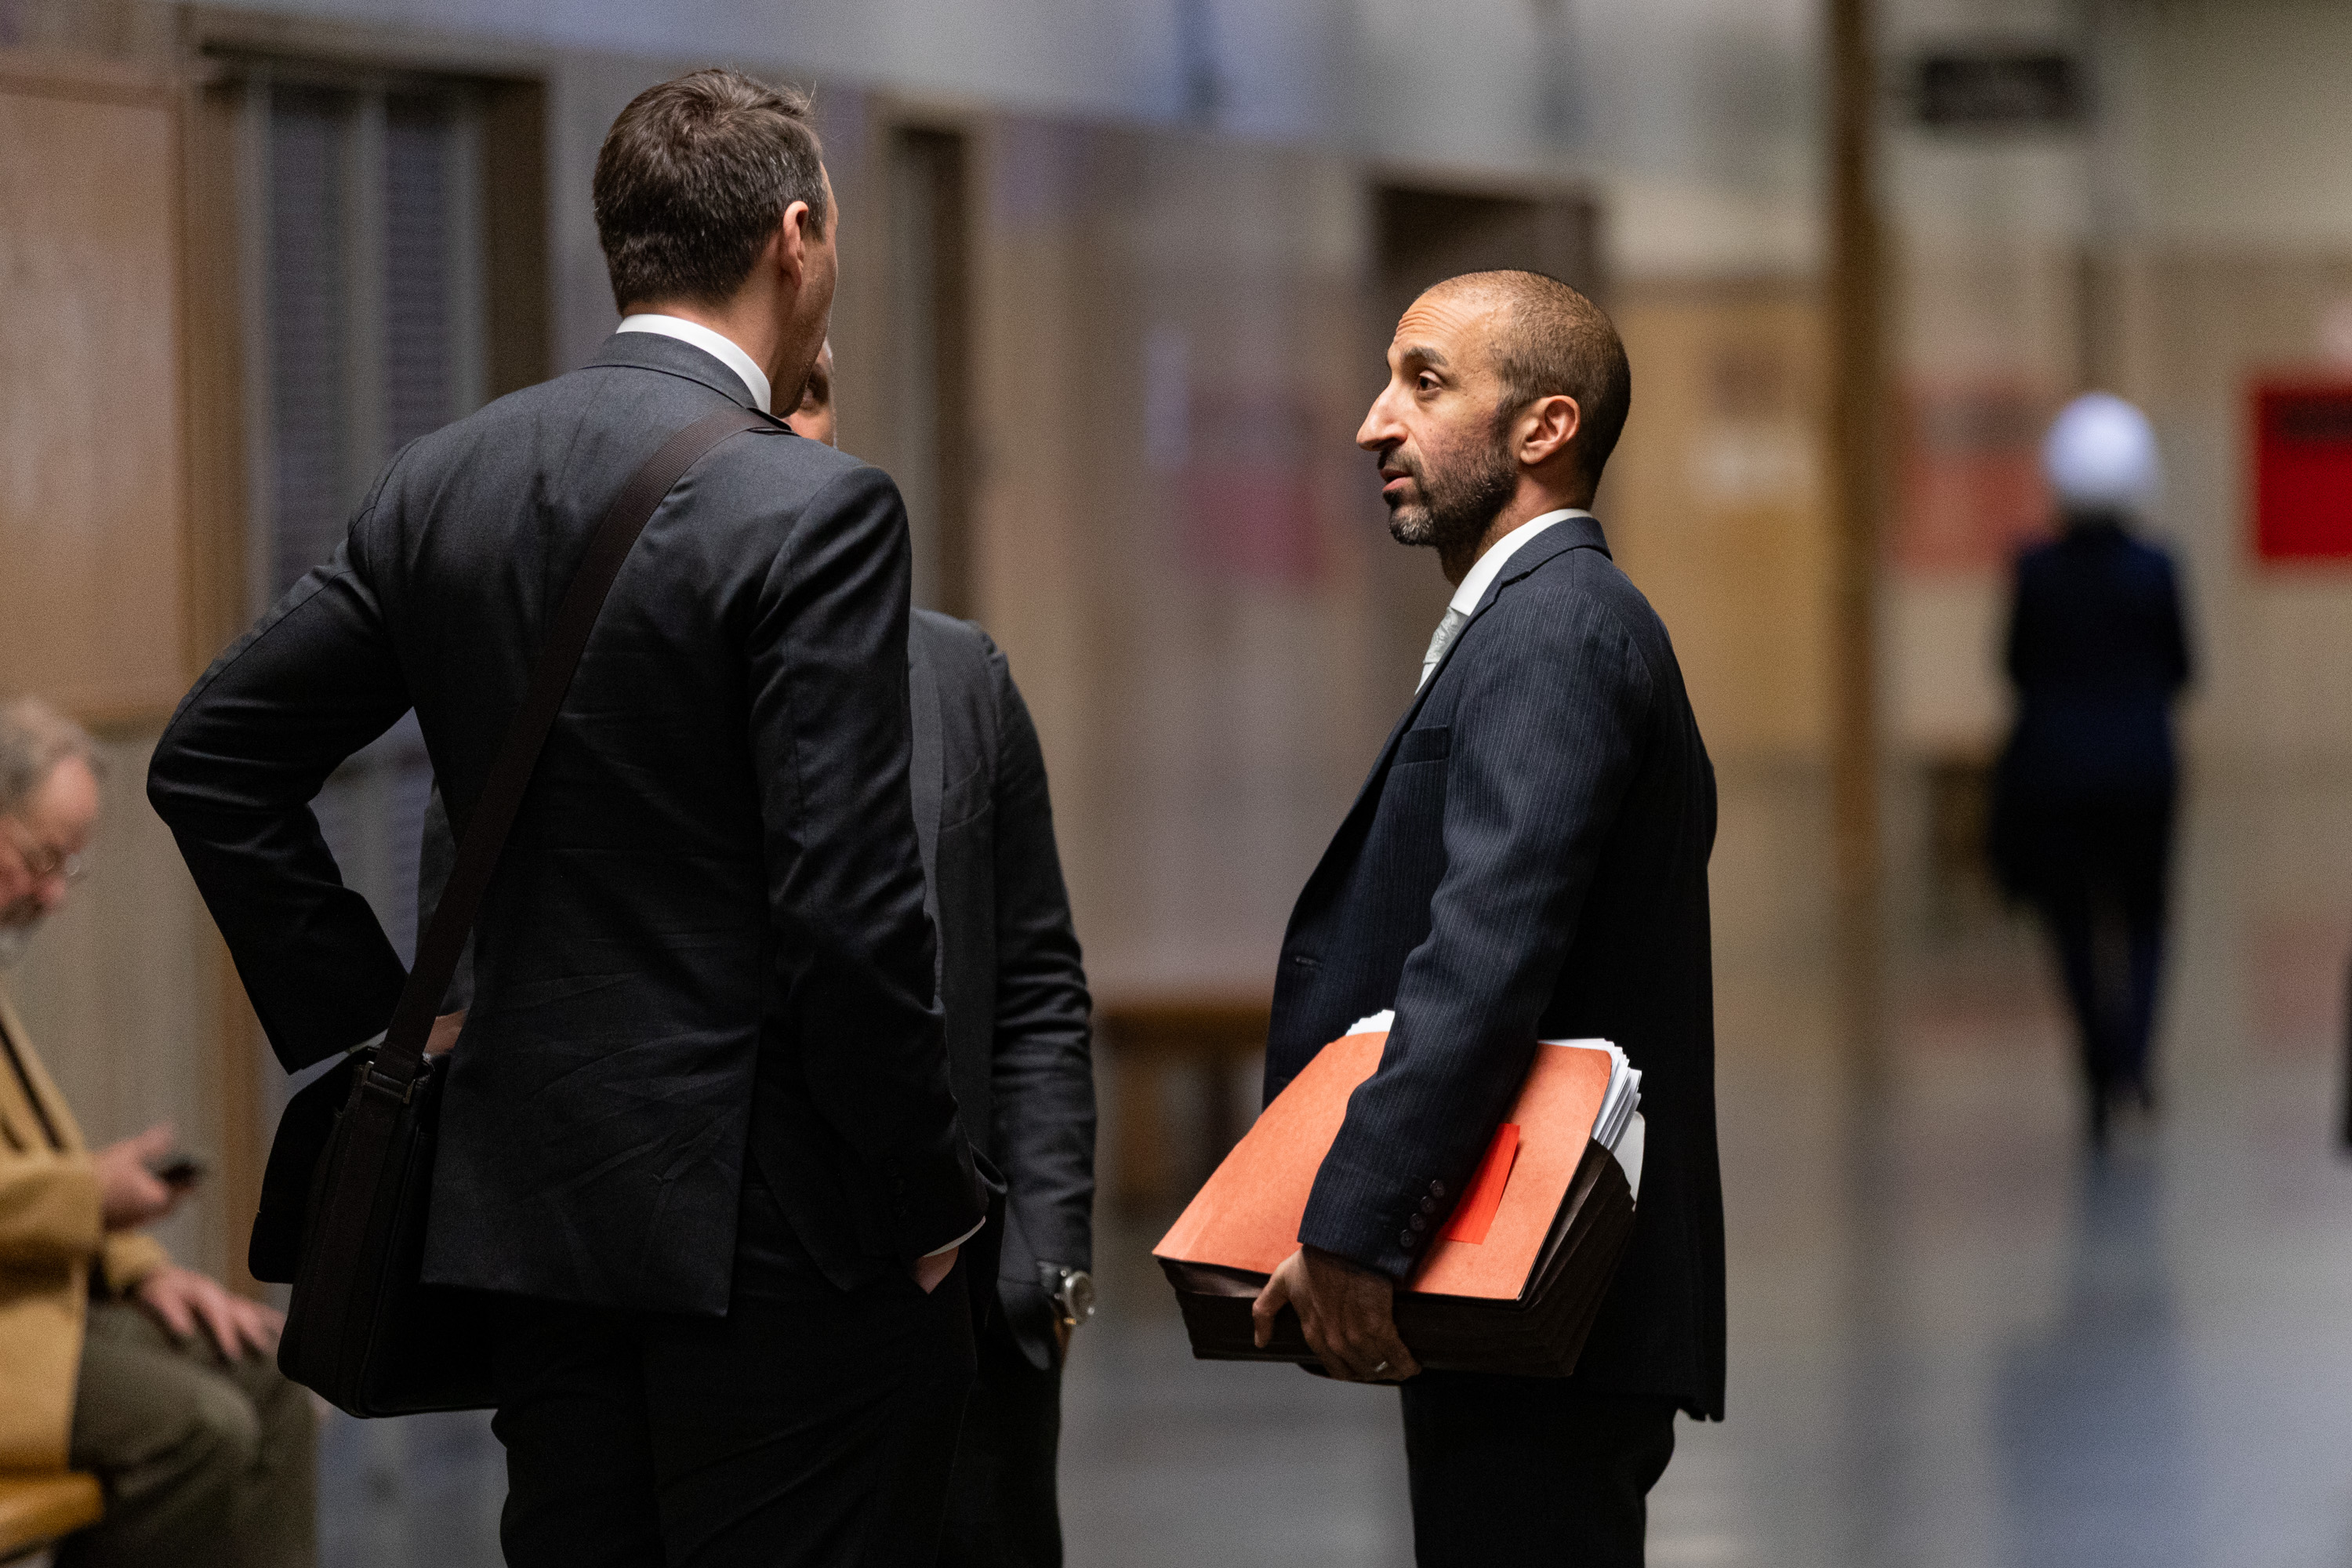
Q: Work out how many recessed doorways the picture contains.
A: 3